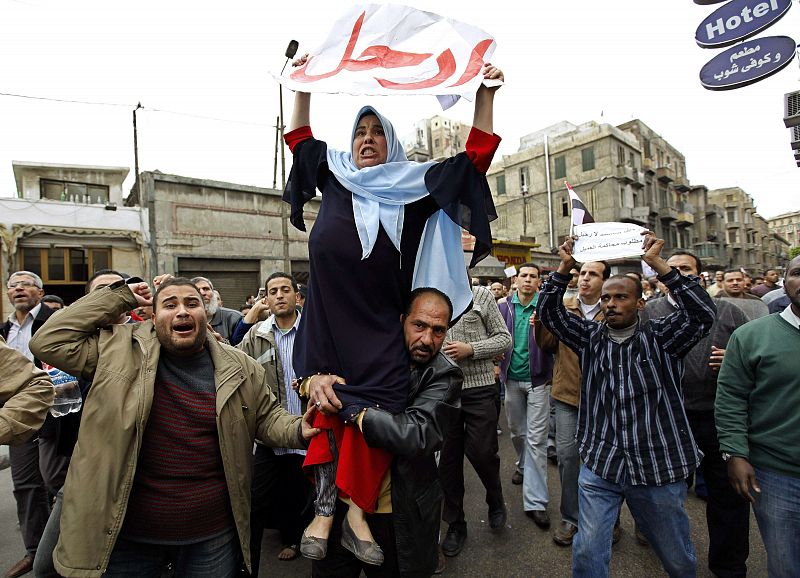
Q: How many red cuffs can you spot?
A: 2